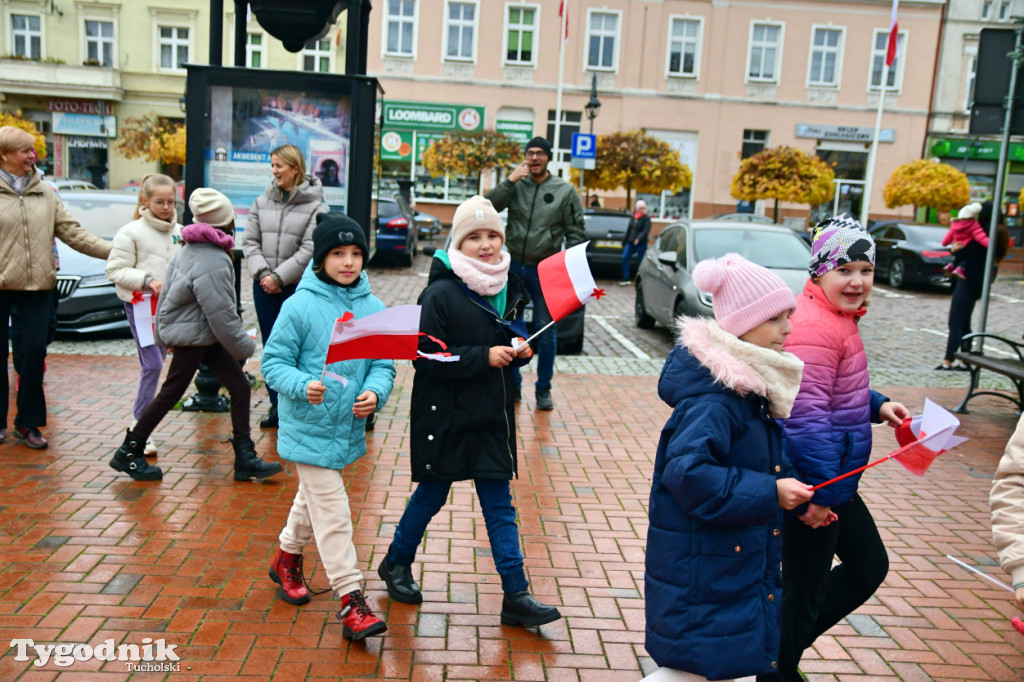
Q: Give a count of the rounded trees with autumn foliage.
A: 6